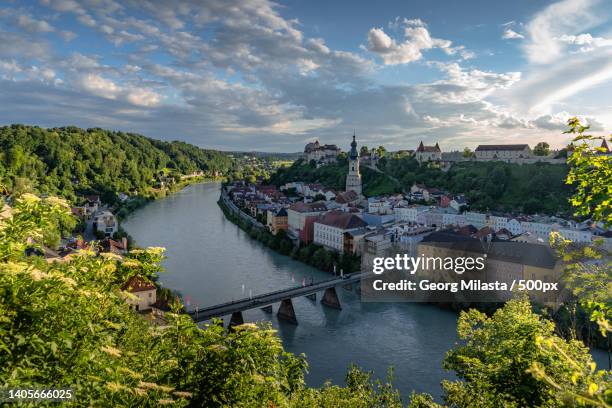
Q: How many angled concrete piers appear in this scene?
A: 3